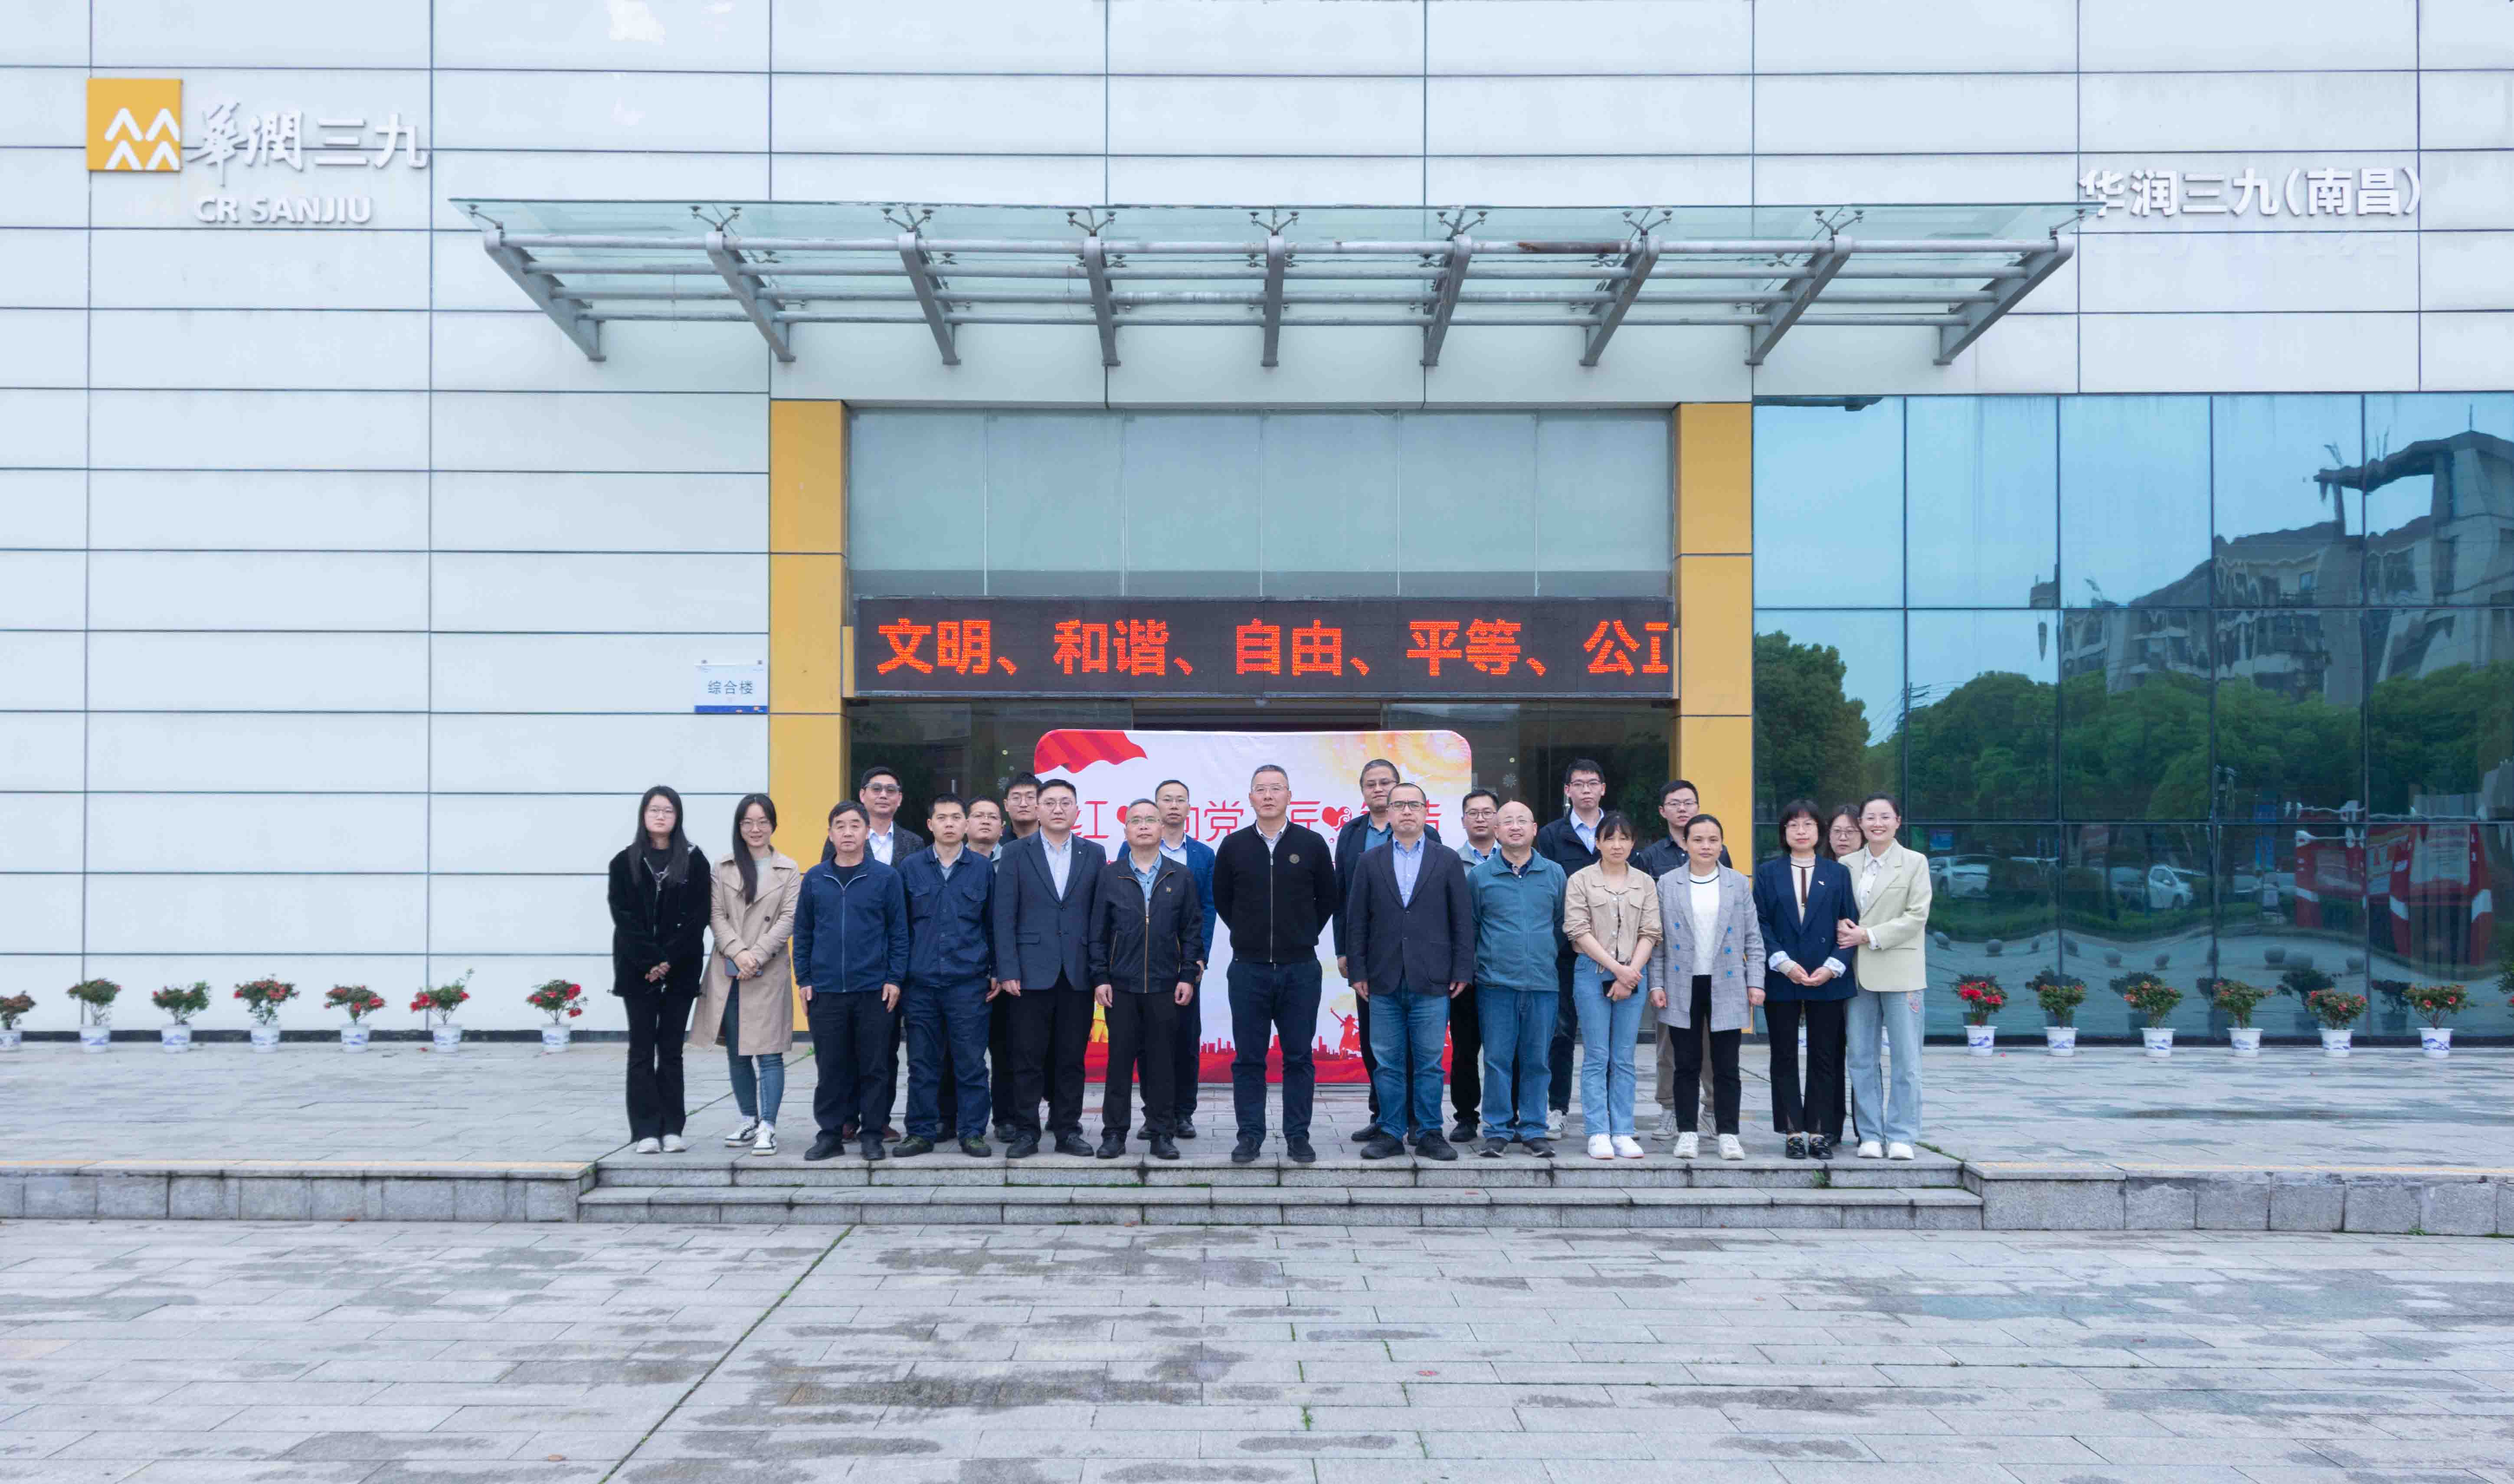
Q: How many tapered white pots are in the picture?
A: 13